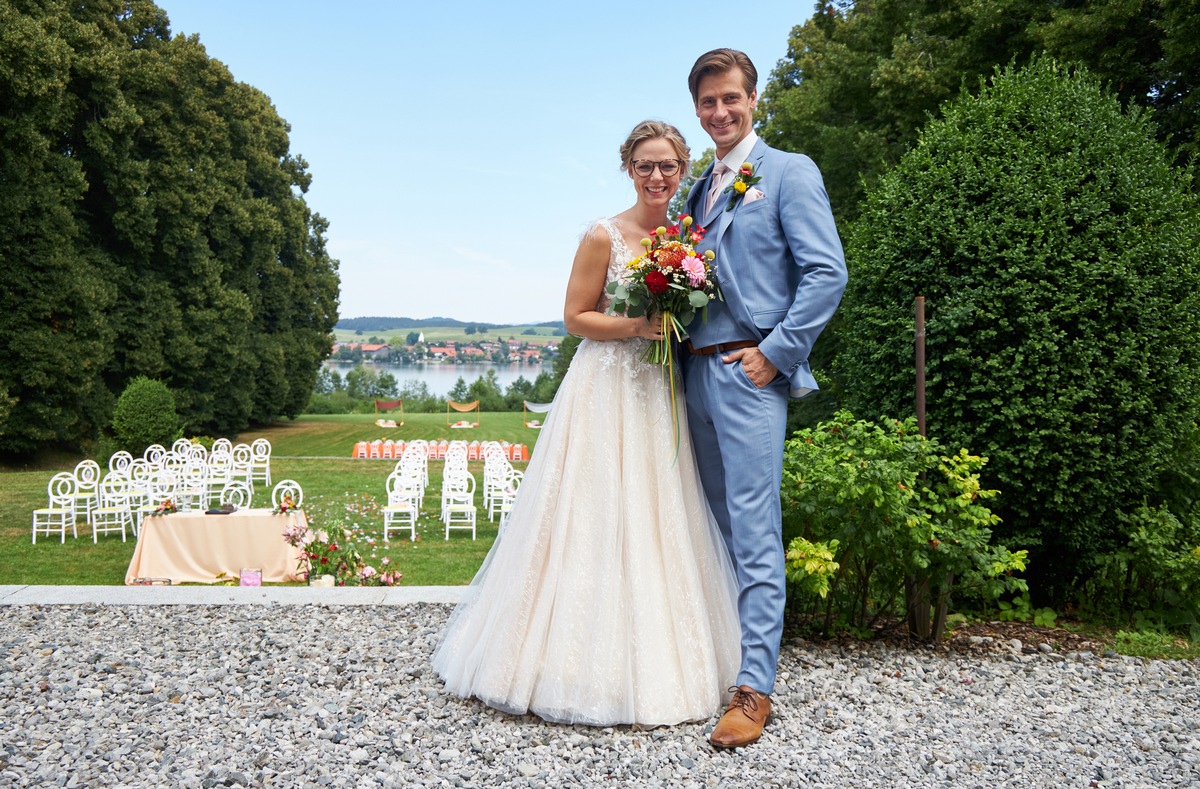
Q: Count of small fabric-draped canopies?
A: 3